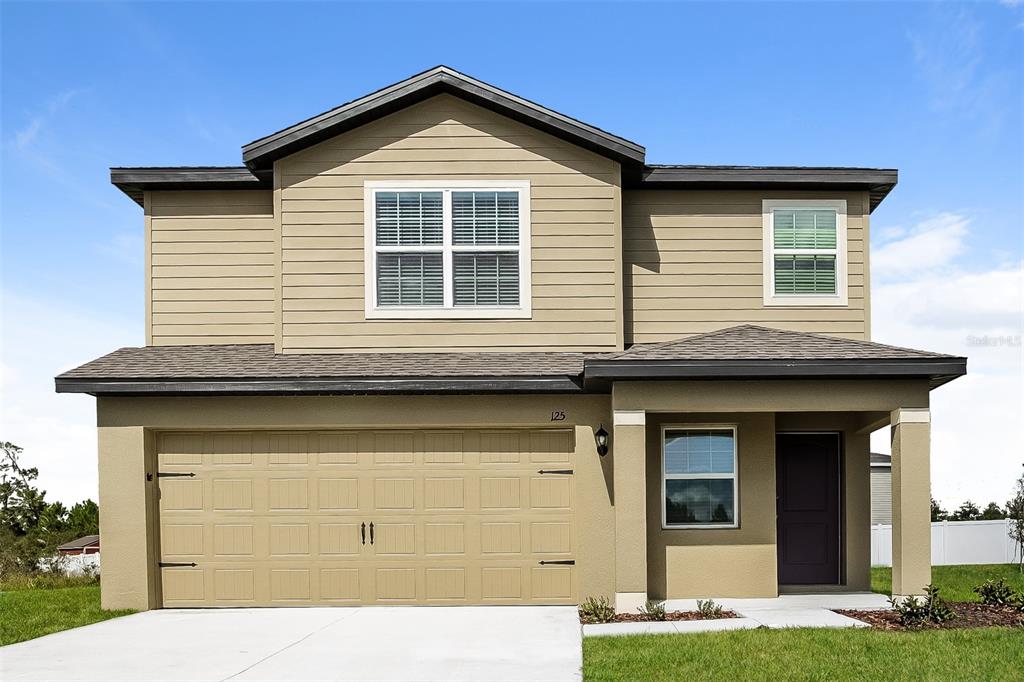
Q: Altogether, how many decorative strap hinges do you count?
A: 4